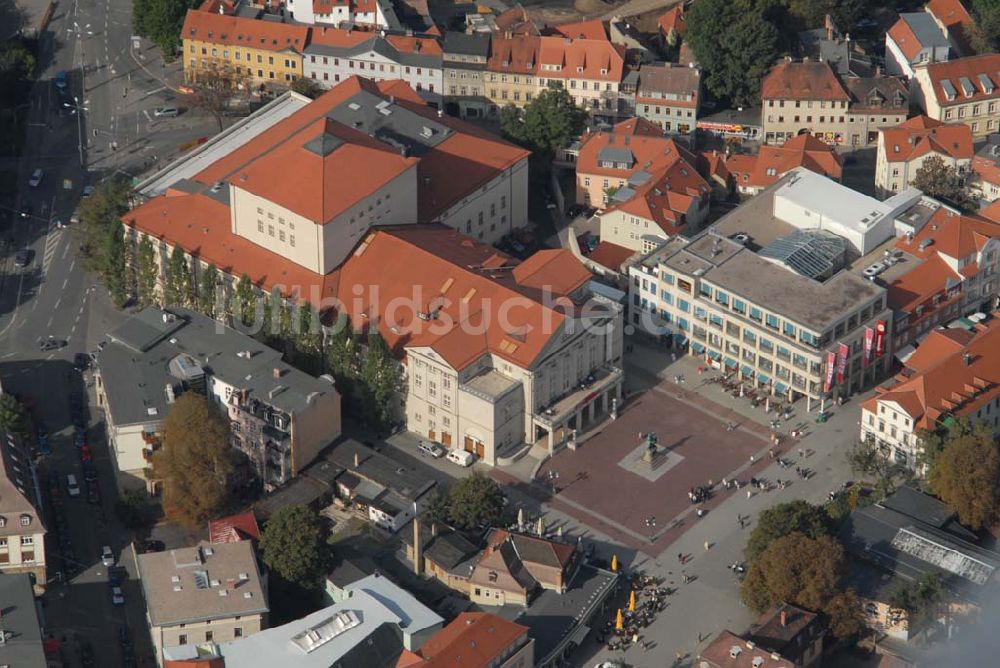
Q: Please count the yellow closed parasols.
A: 3